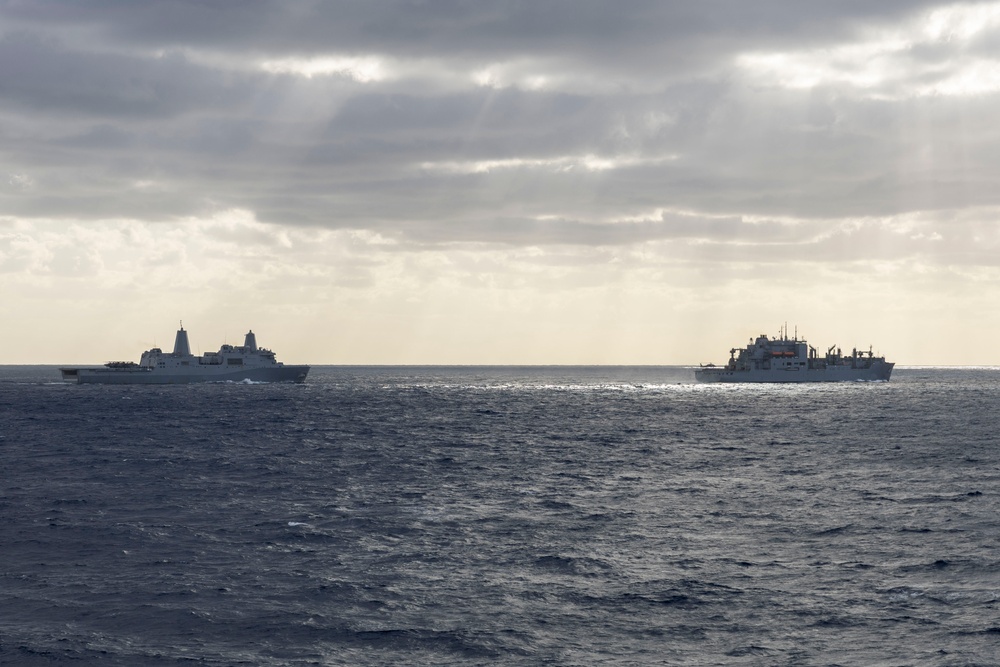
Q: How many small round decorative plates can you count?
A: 0